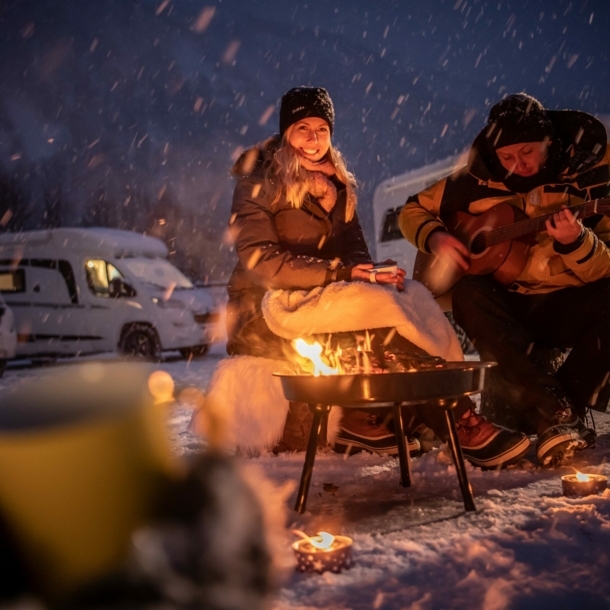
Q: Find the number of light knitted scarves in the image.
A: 1